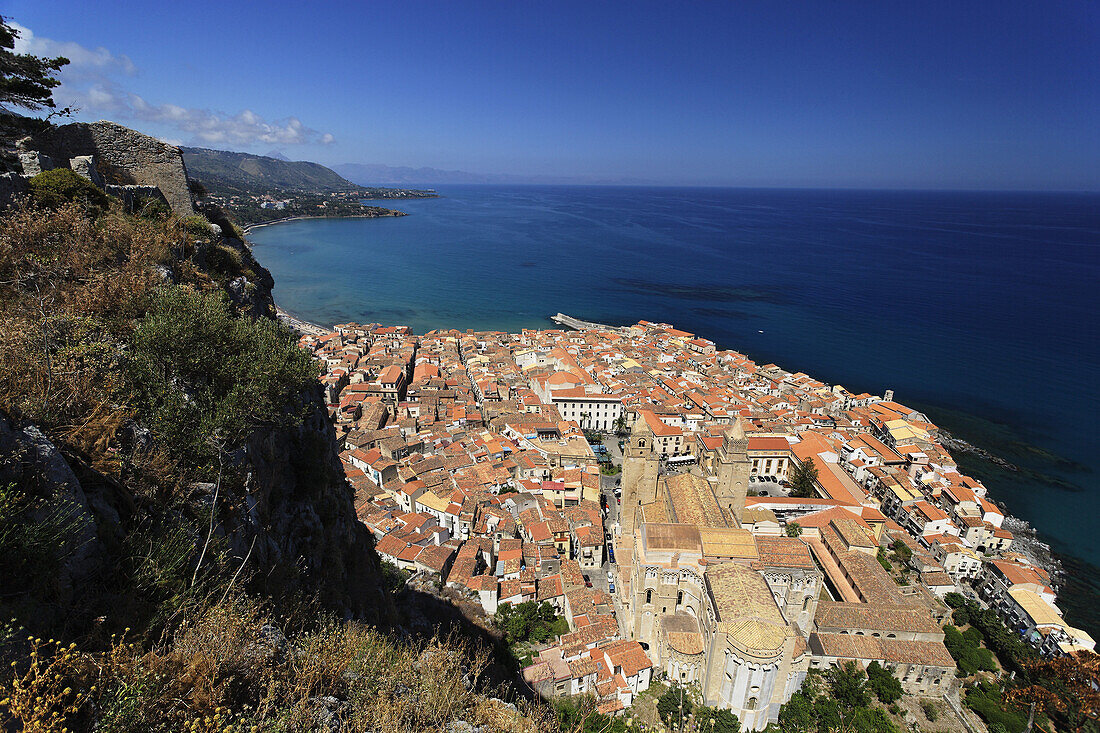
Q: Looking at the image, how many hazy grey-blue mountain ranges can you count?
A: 1